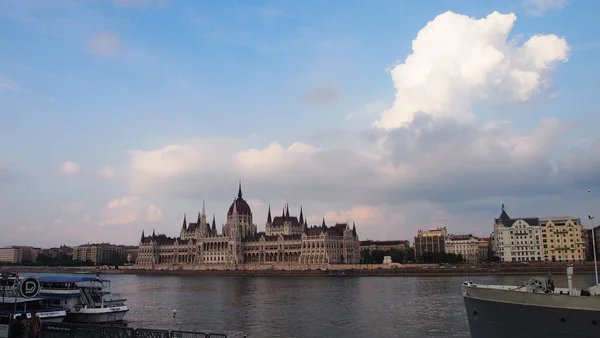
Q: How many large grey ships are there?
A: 1